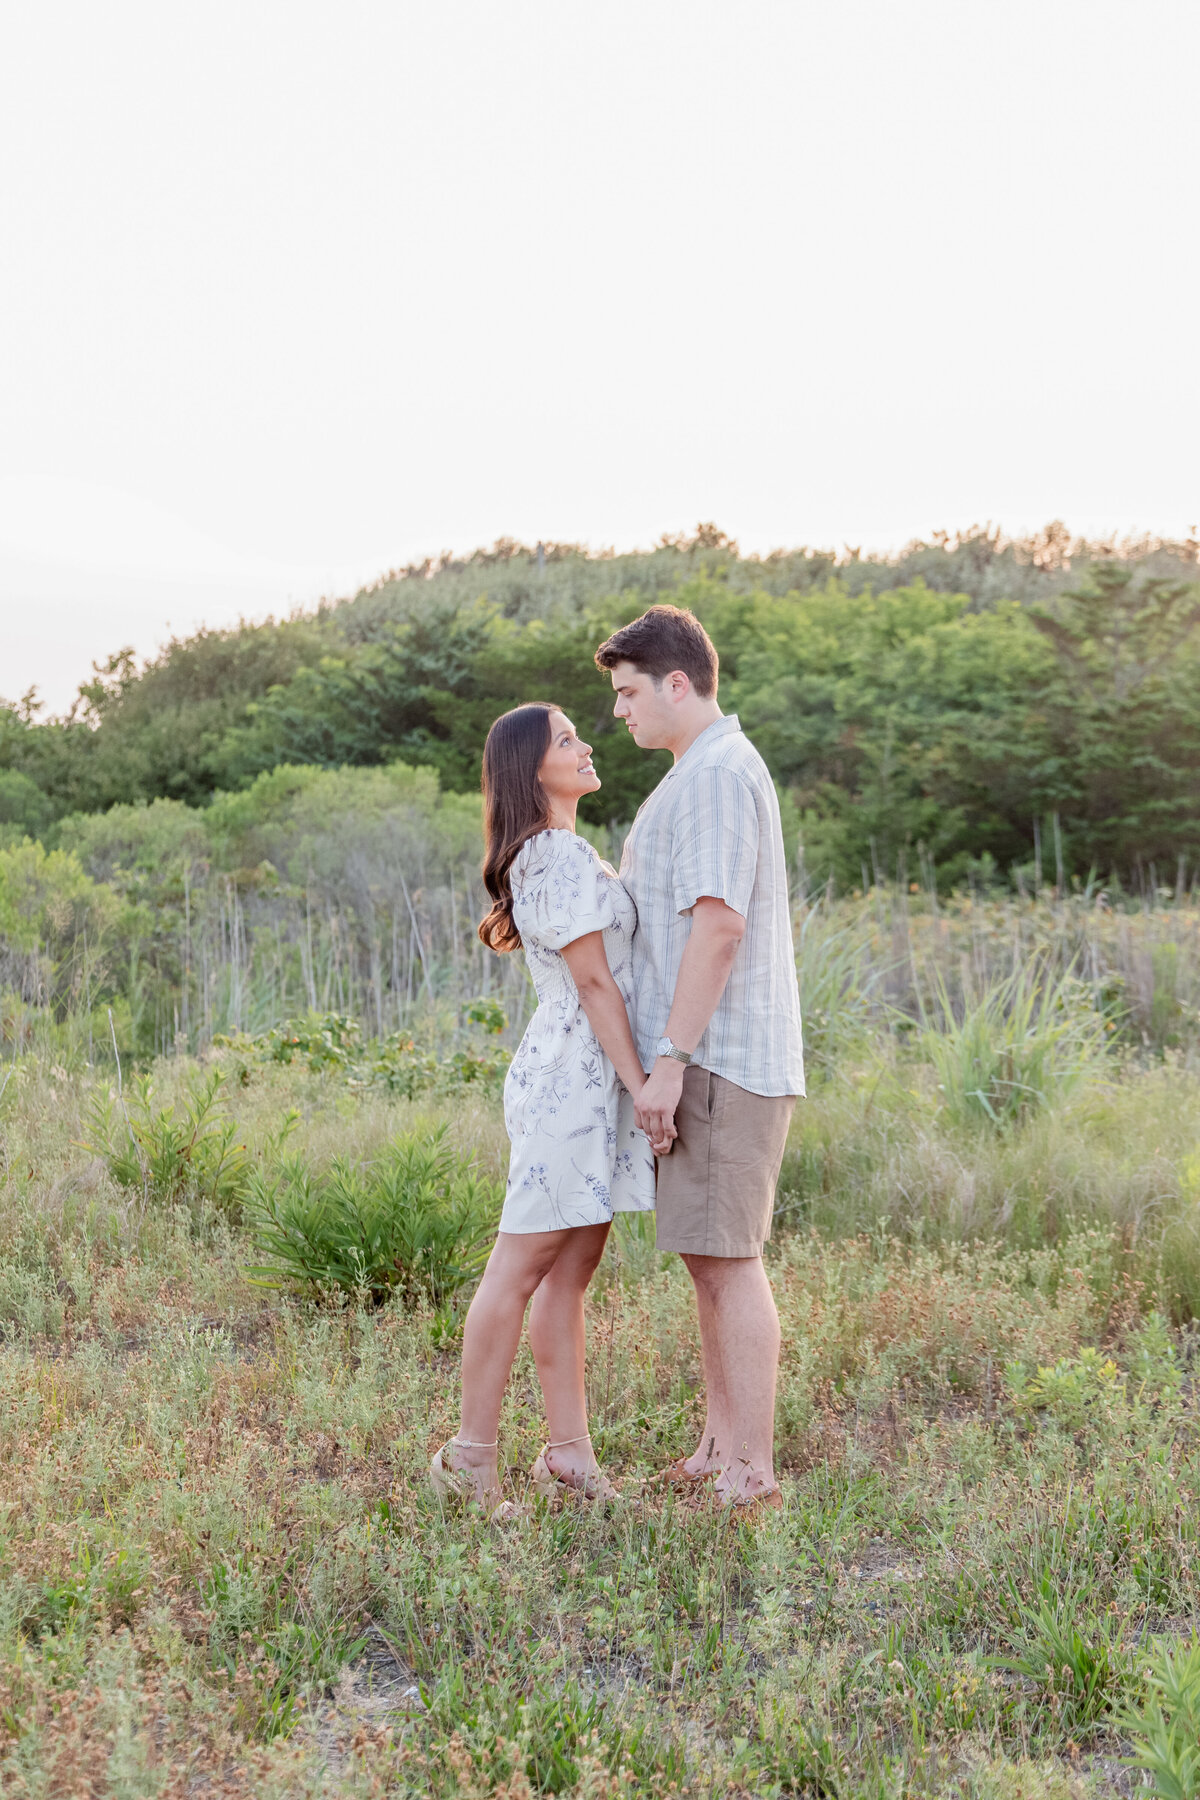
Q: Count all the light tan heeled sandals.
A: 2